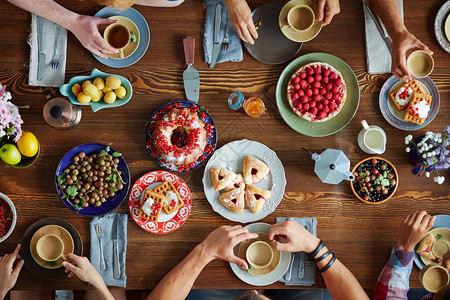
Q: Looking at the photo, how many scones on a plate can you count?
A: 5